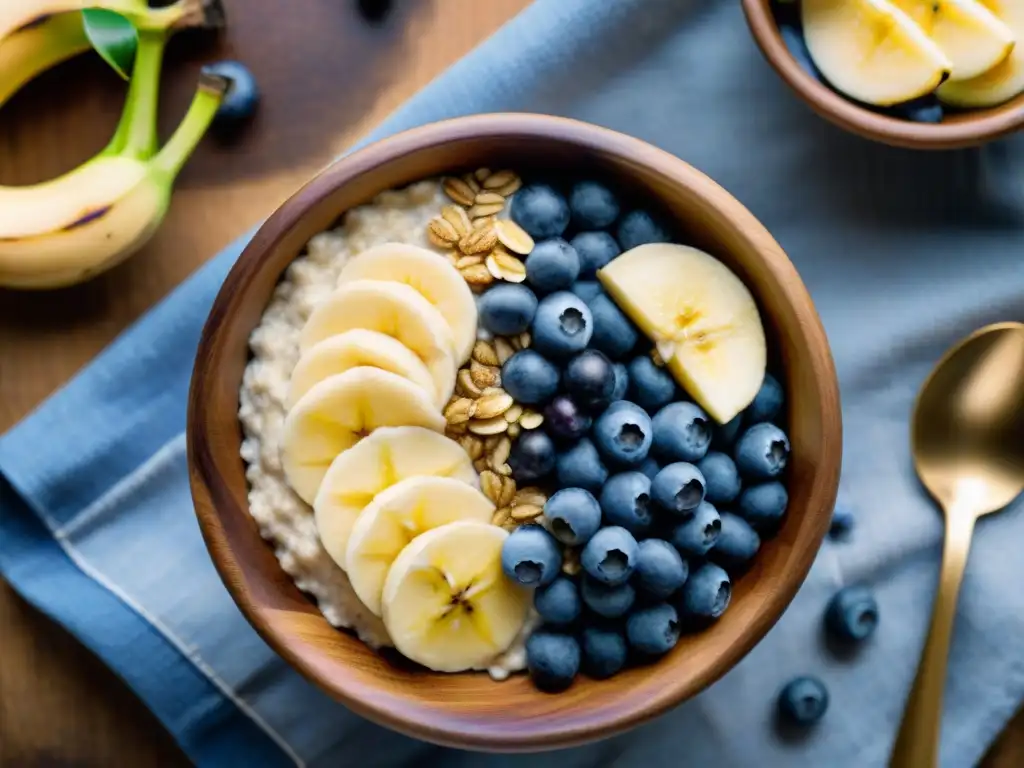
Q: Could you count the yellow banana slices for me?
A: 7